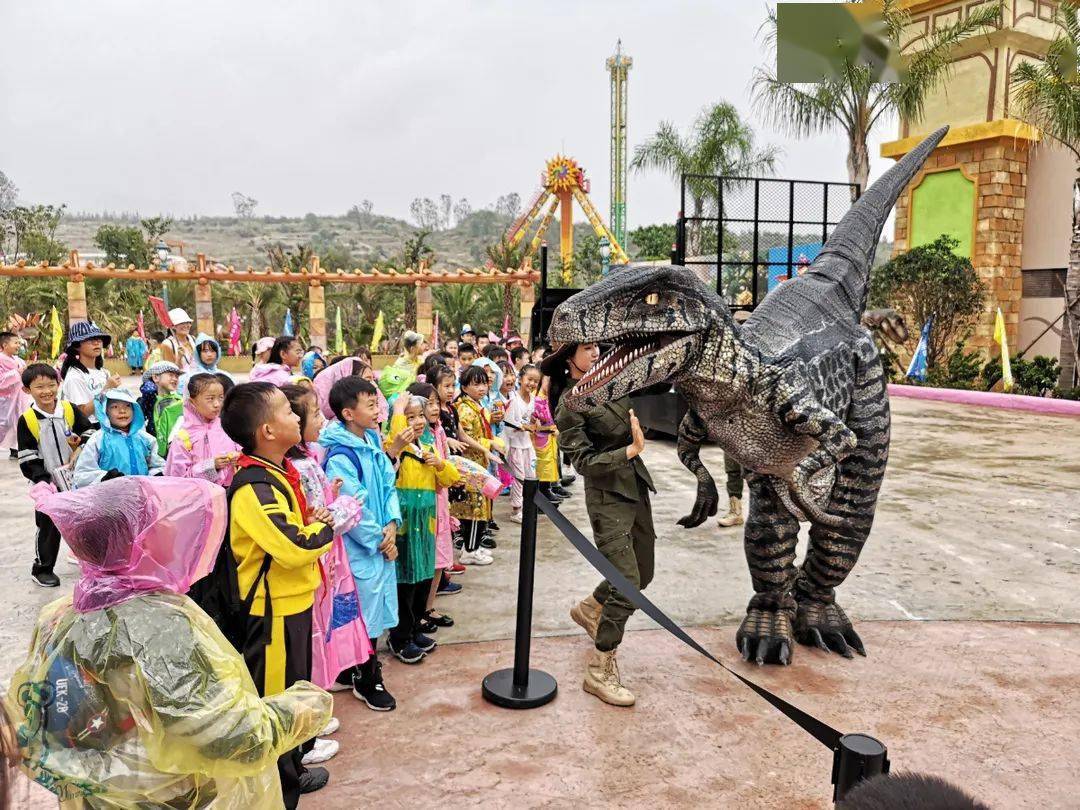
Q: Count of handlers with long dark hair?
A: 1